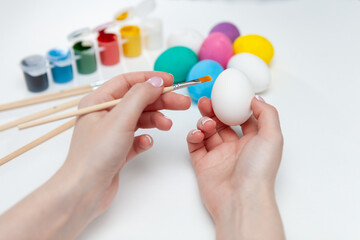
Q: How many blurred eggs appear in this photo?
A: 7